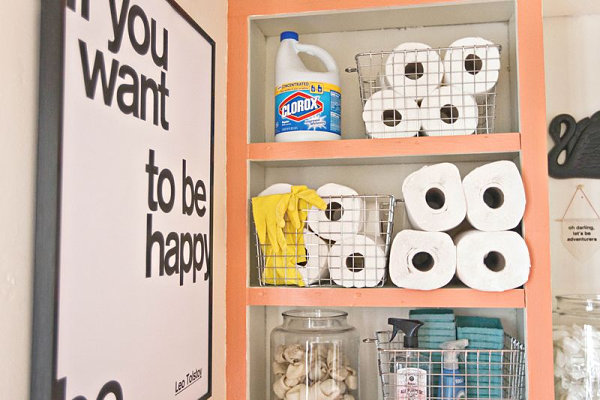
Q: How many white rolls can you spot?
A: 12